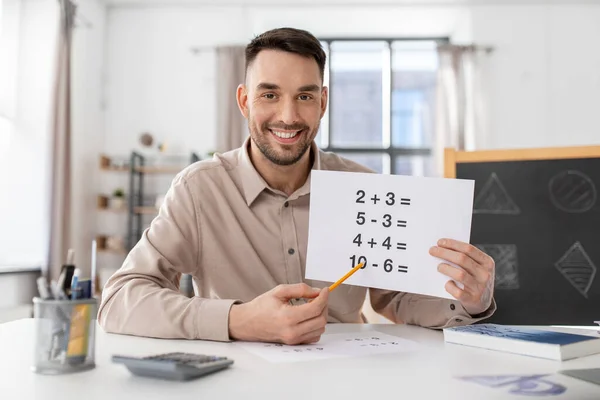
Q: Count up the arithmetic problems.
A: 4